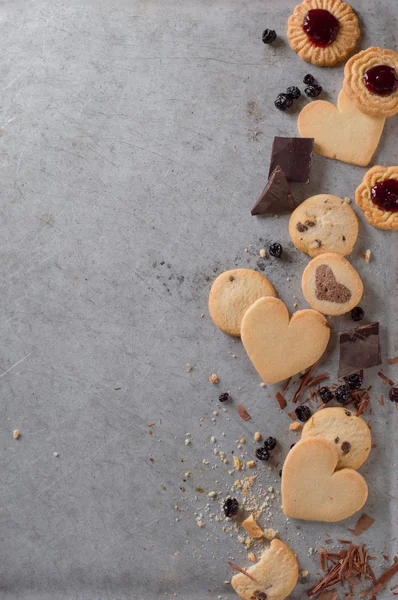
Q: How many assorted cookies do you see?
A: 11